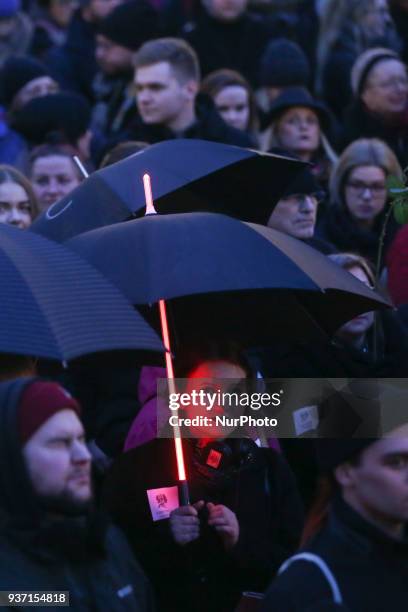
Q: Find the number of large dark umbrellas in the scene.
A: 3